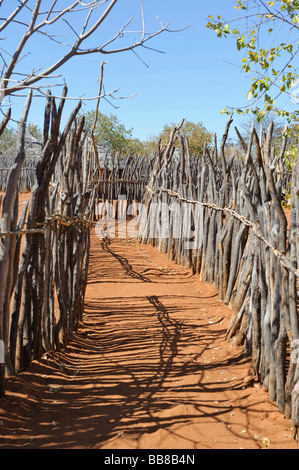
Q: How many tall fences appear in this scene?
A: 2